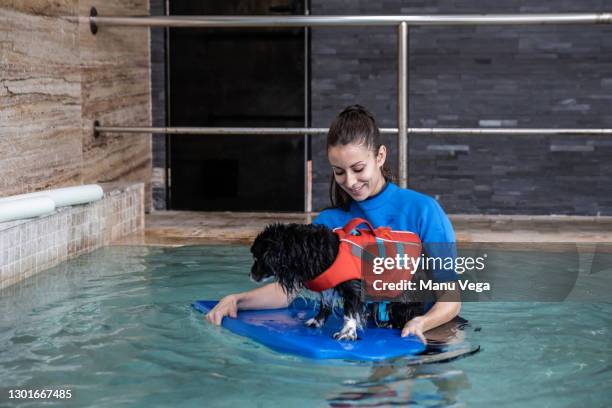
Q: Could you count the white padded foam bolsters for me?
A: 2